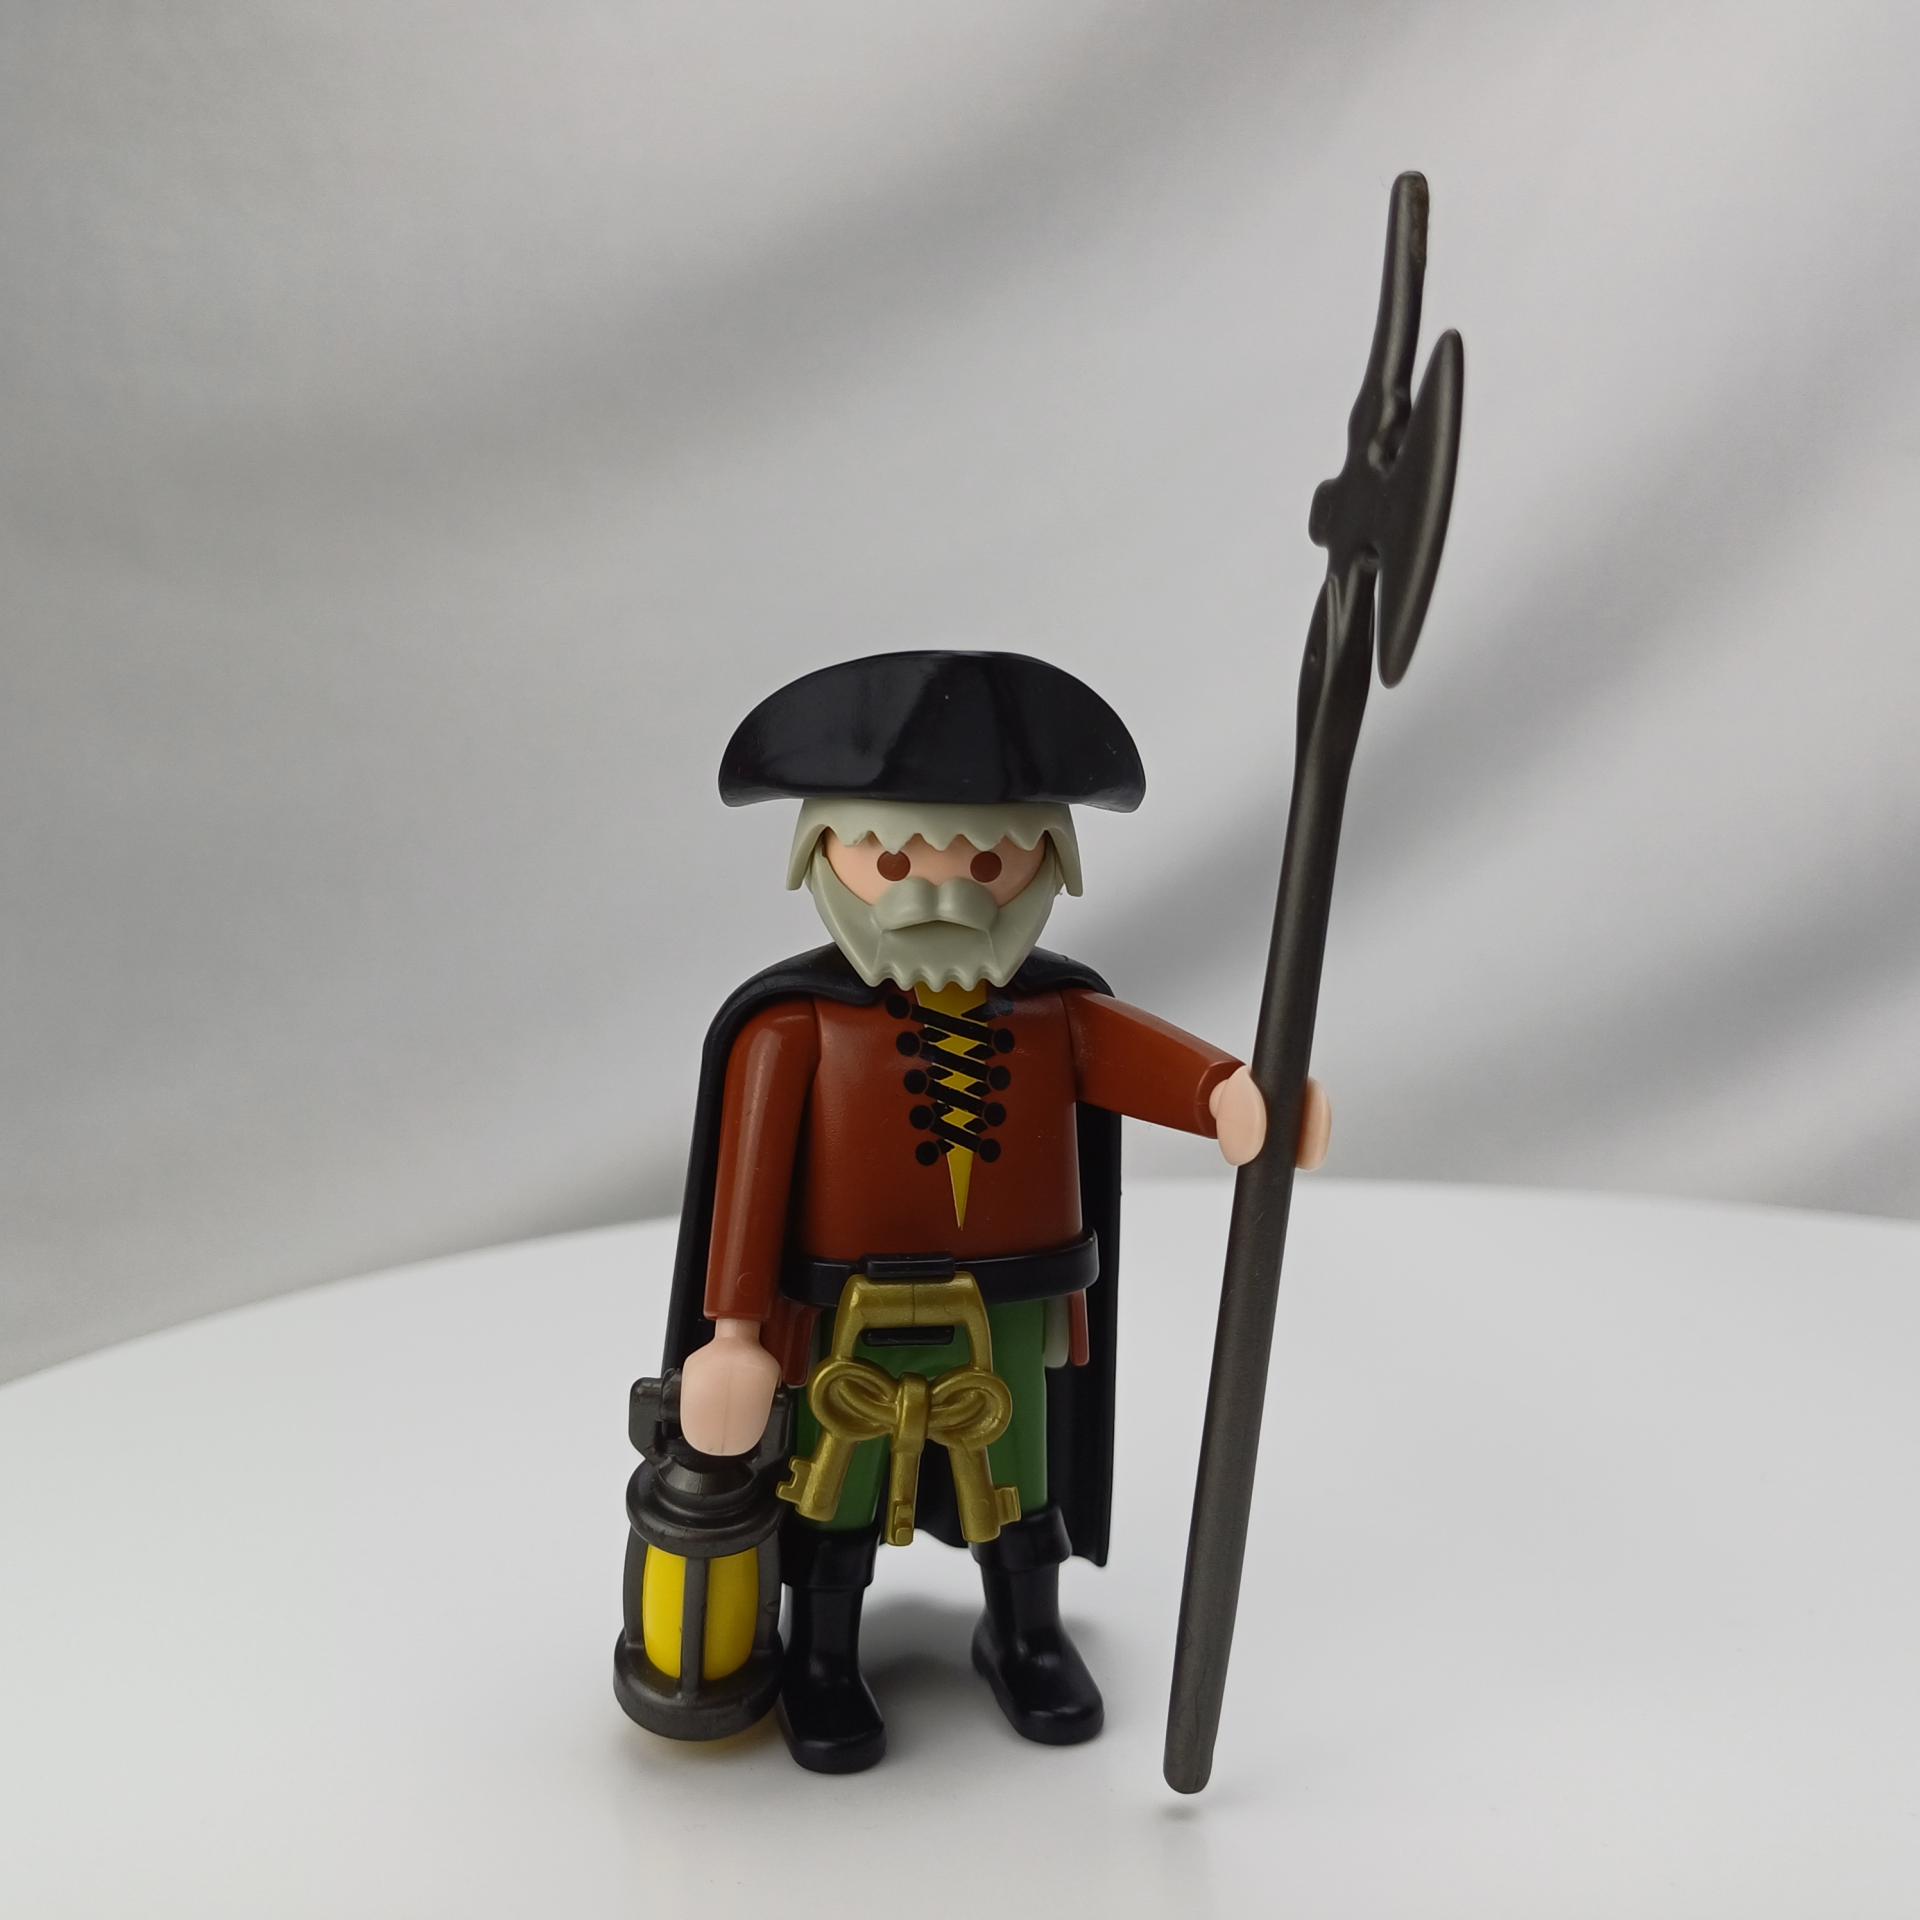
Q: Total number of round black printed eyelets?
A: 10